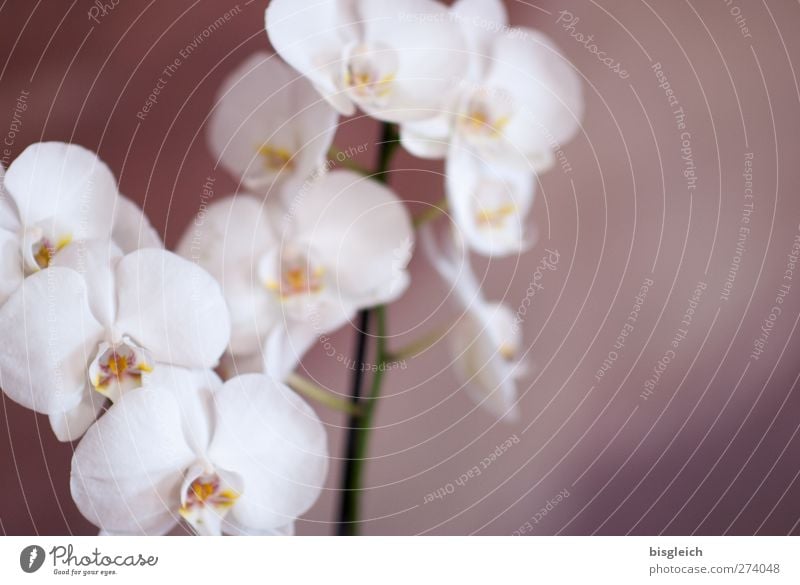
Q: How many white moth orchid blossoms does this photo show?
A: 9